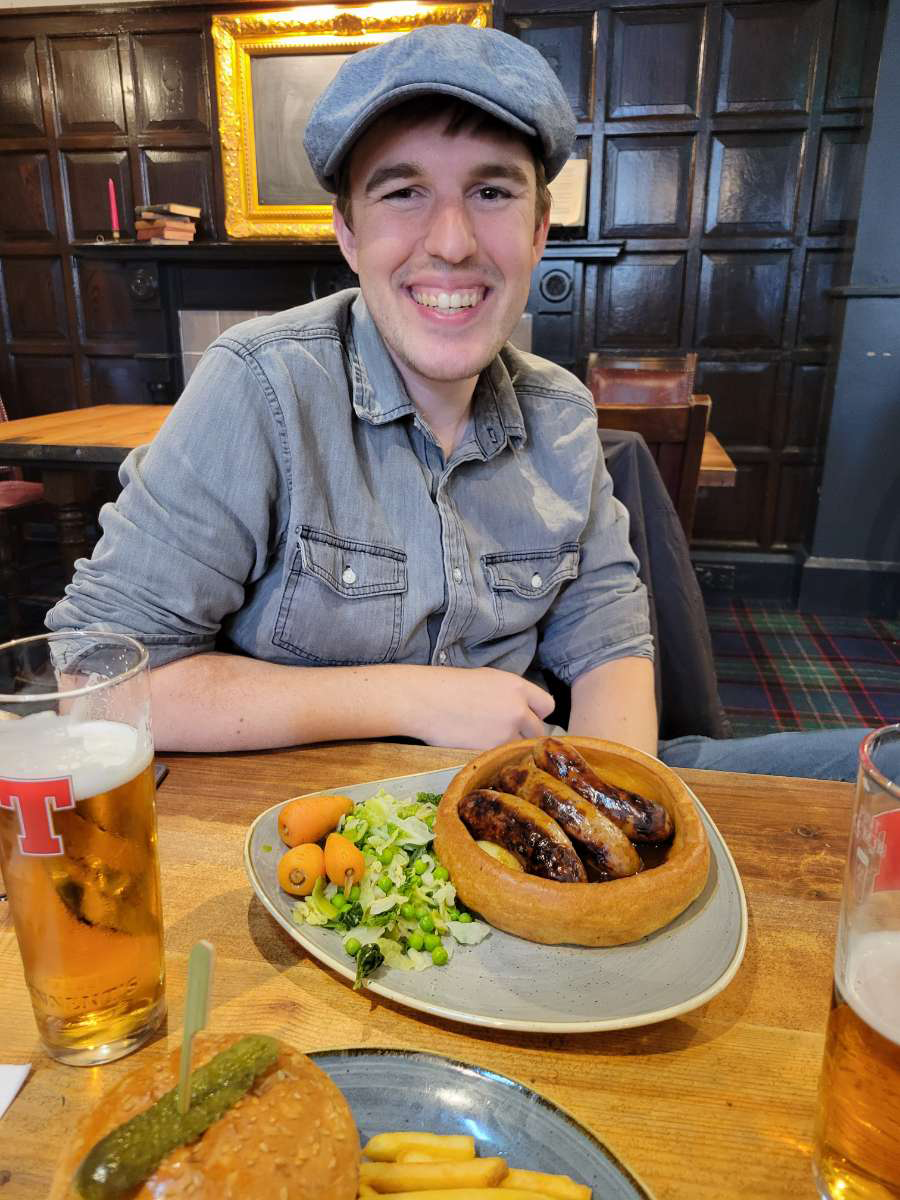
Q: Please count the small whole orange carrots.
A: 3